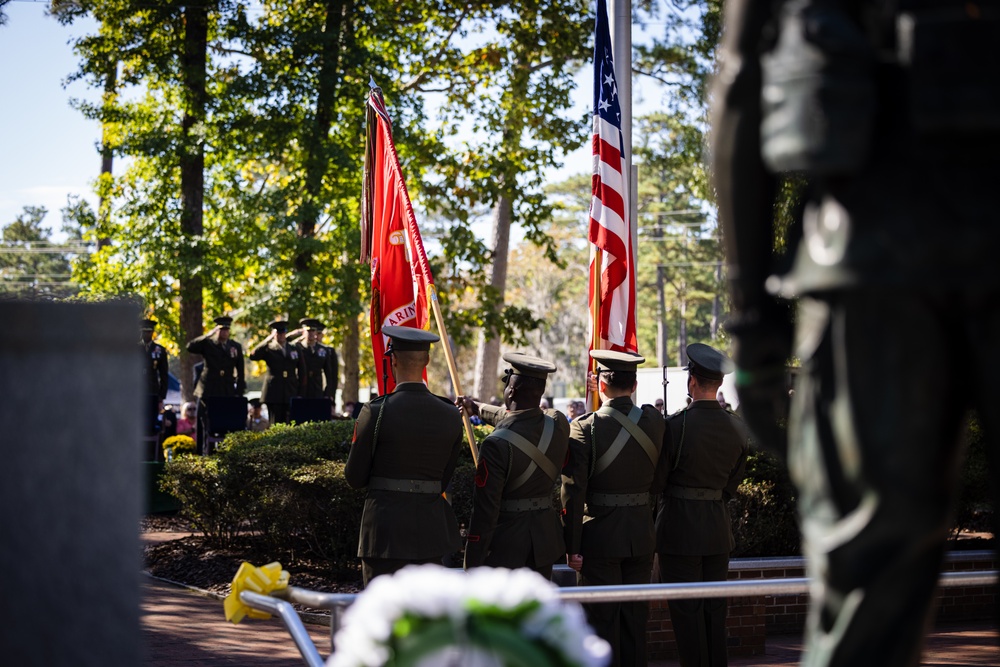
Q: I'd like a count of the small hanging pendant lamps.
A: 0